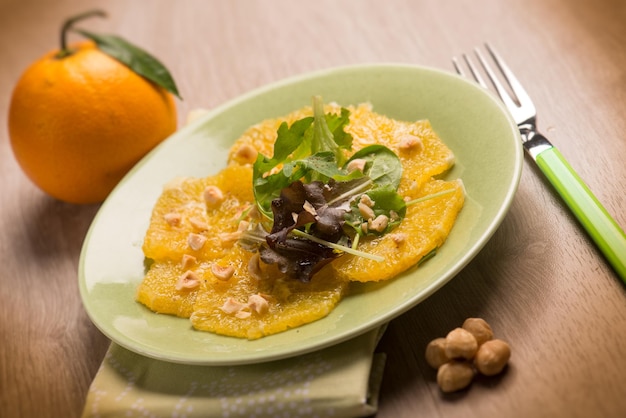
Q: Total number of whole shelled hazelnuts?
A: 5